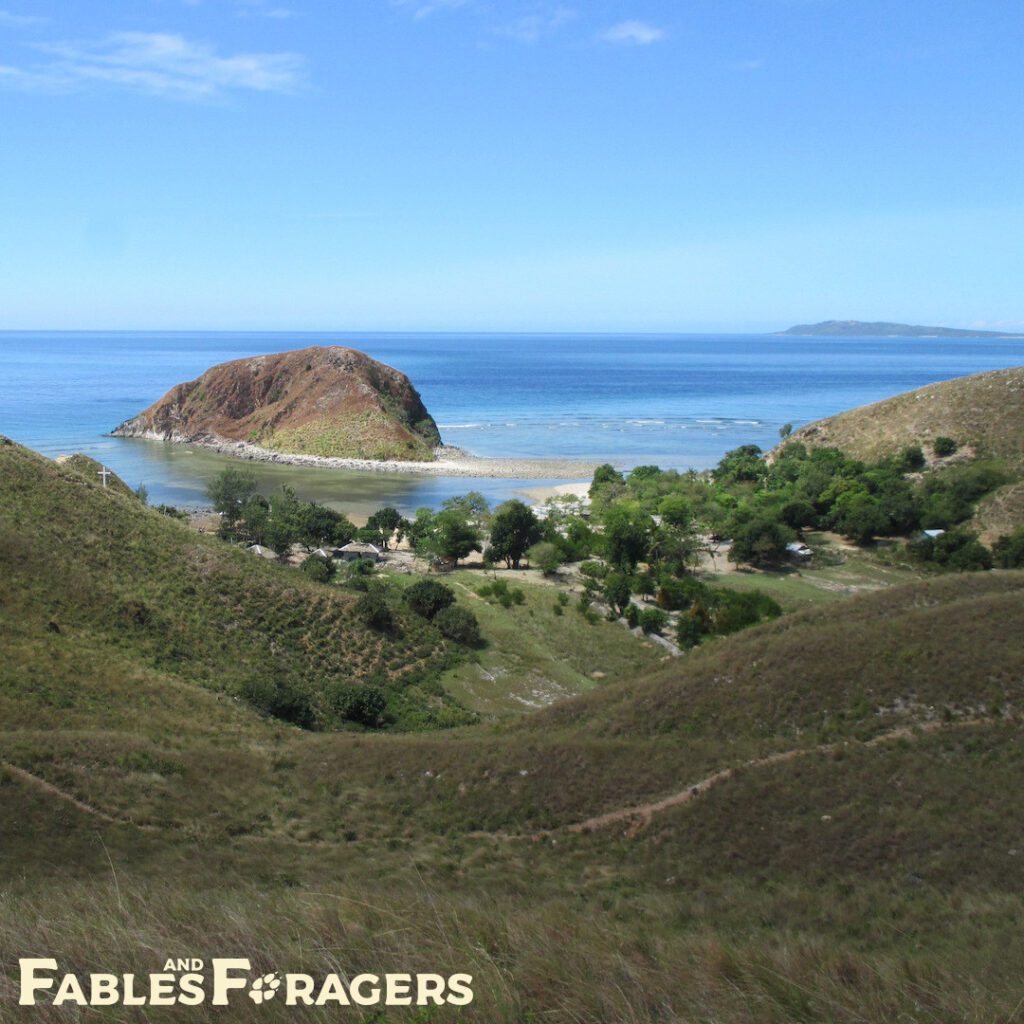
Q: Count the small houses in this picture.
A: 5